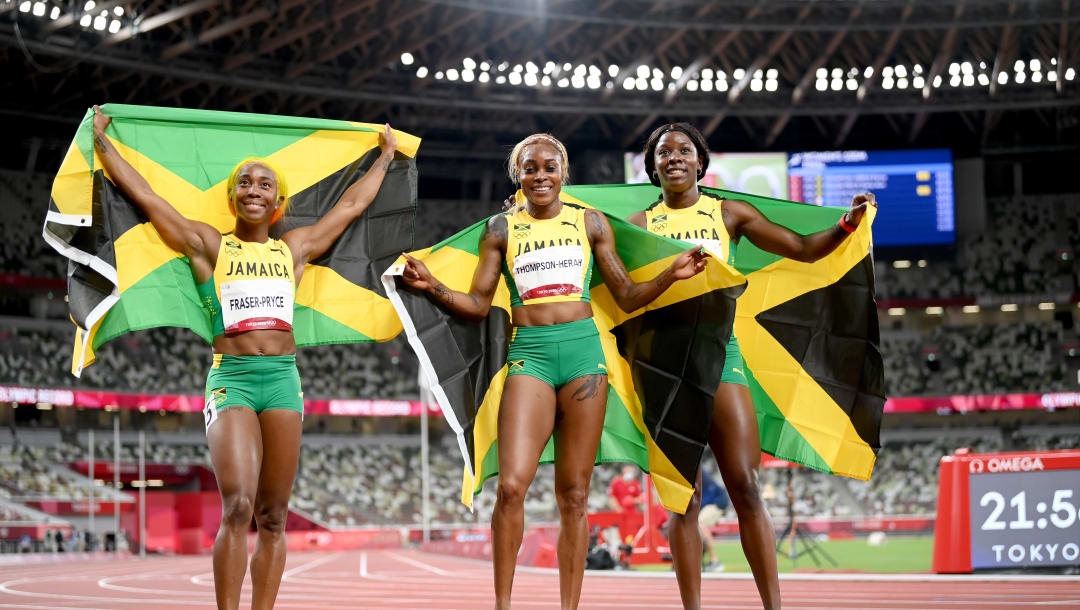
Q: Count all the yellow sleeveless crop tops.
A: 3